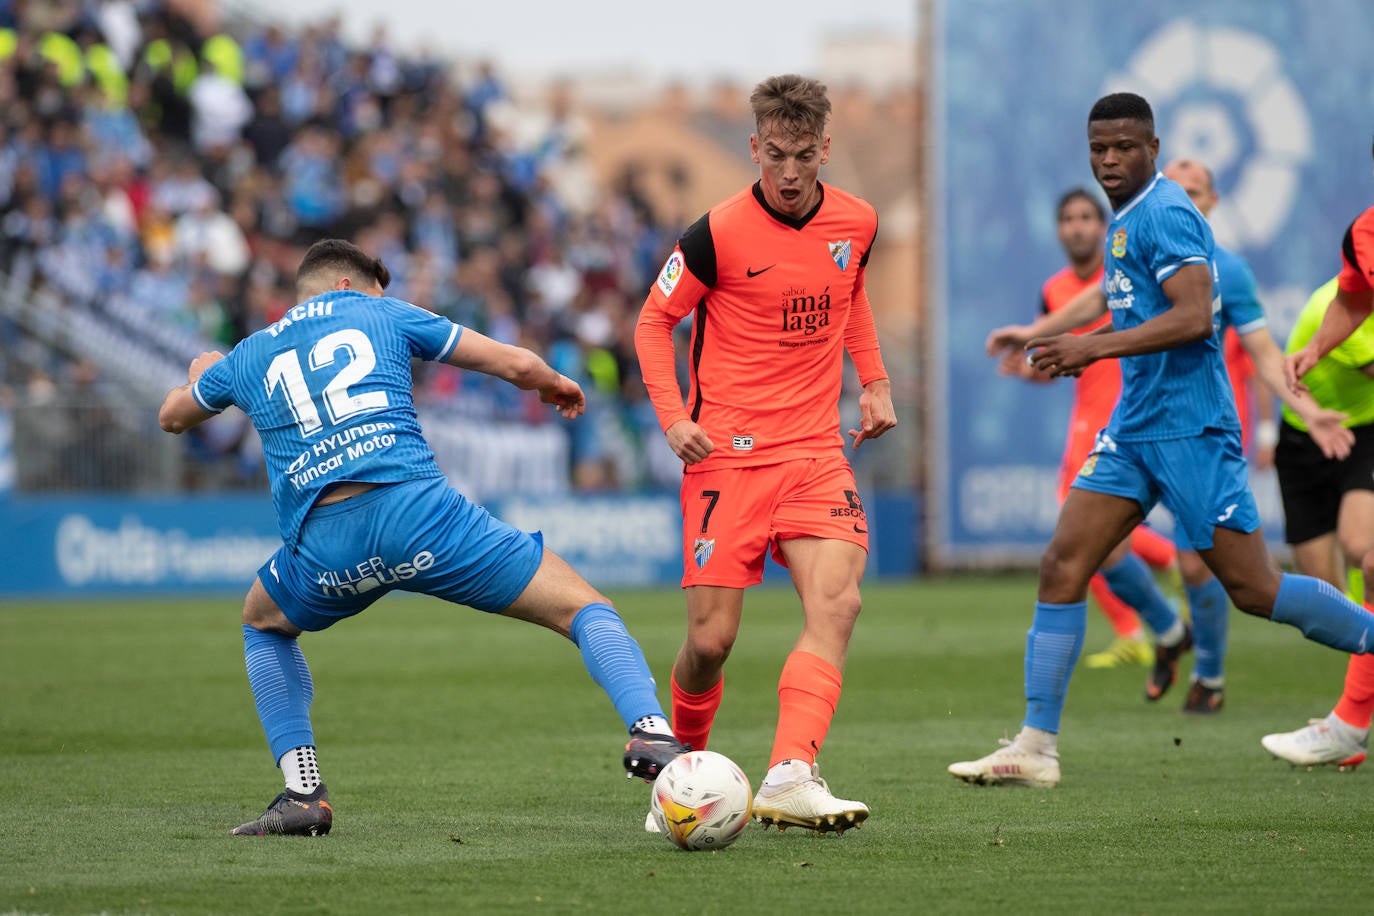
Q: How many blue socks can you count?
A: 6